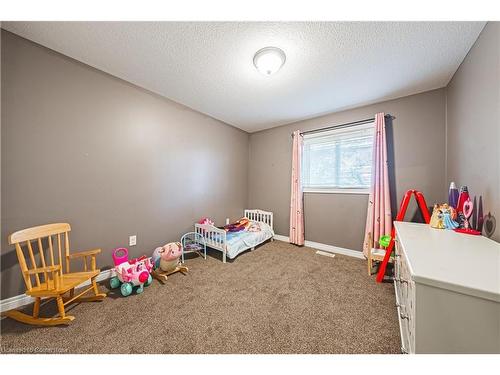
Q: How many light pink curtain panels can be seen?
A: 2